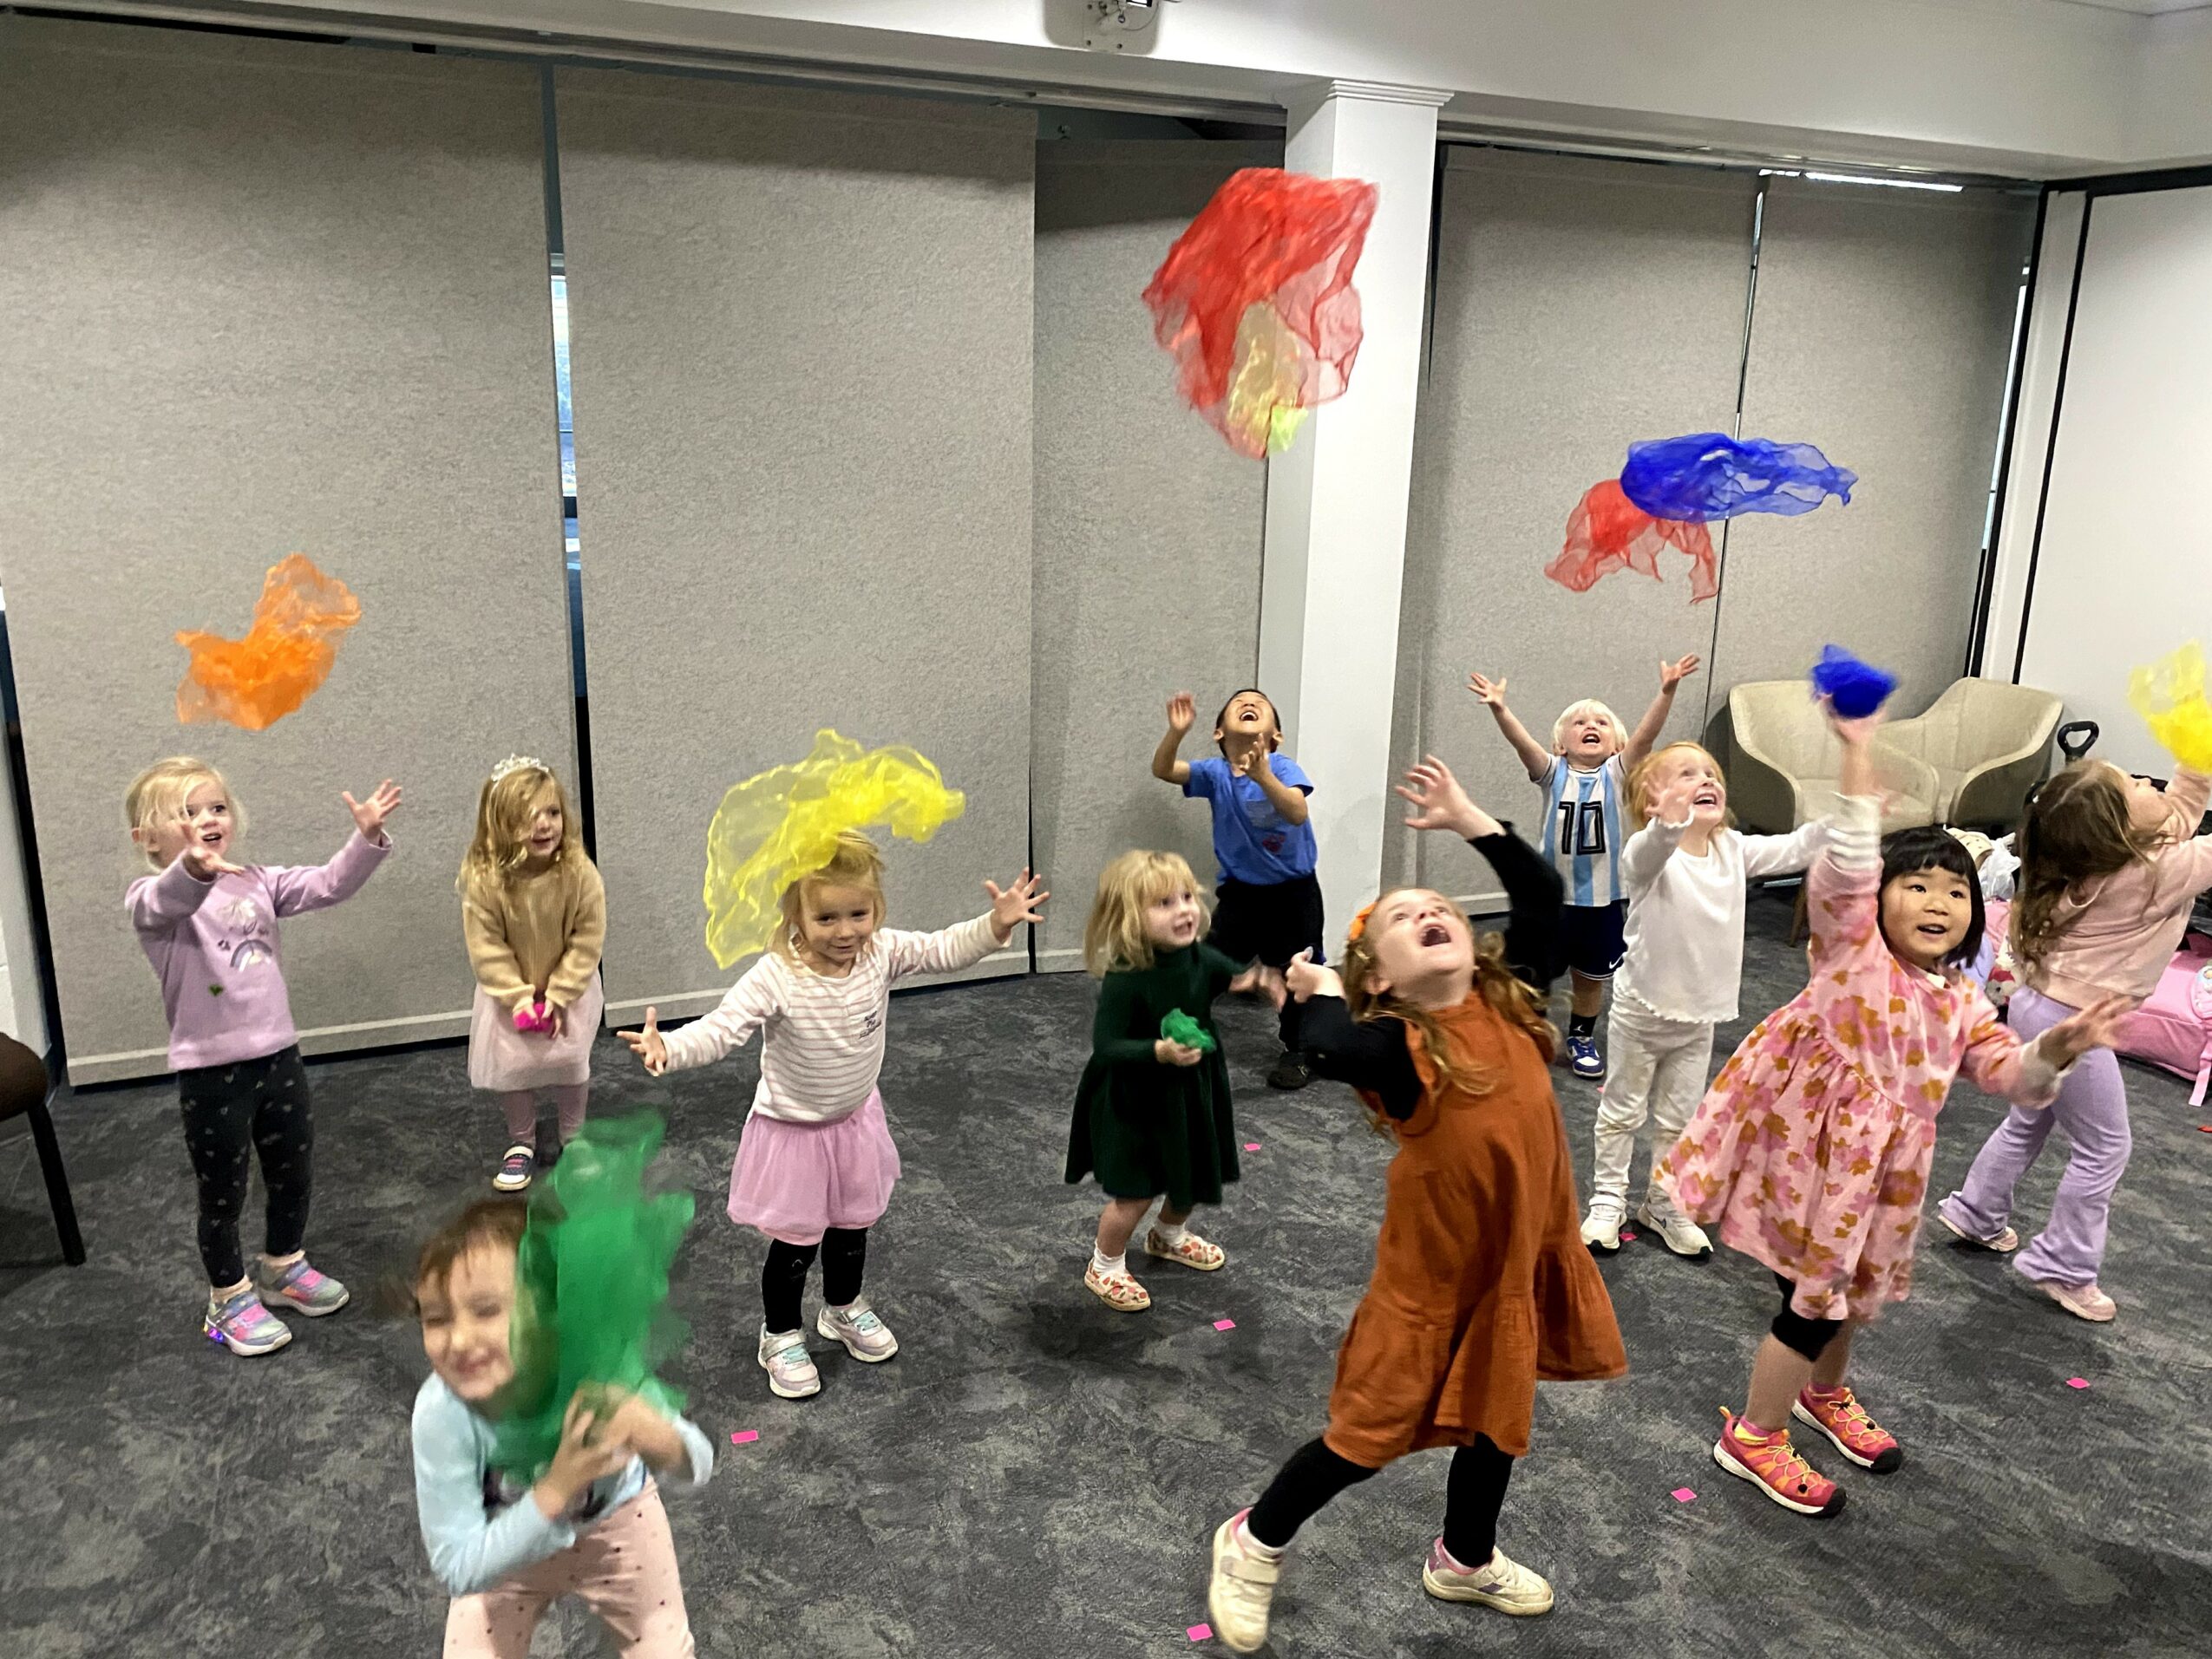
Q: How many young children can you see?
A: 11